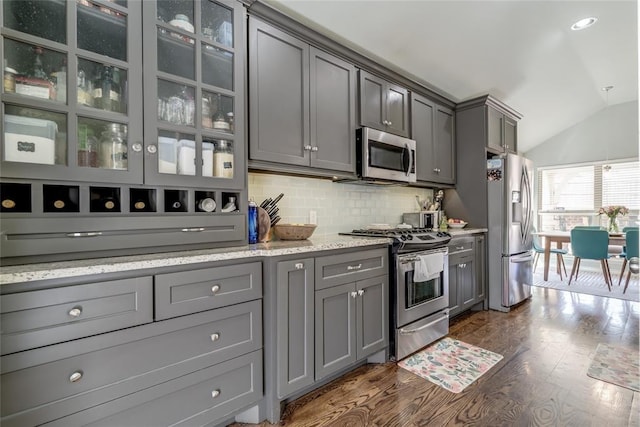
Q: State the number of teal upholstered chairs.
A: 5